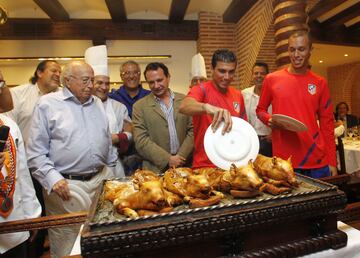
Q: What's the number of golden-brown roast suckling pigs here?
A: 4